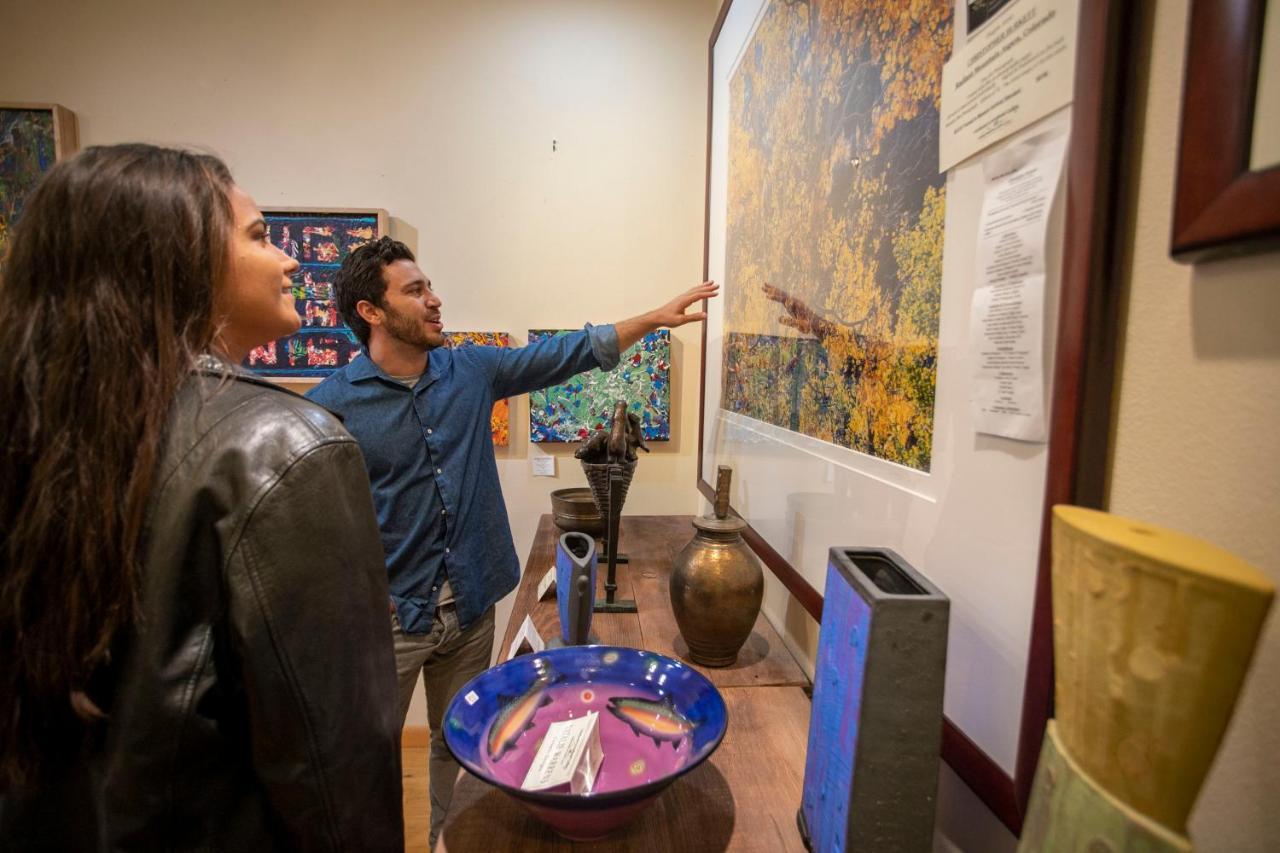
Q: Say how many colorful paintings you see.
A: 5